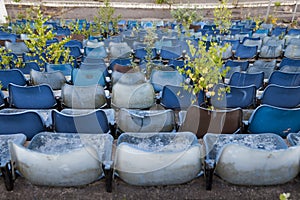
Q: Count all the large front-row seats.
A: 3